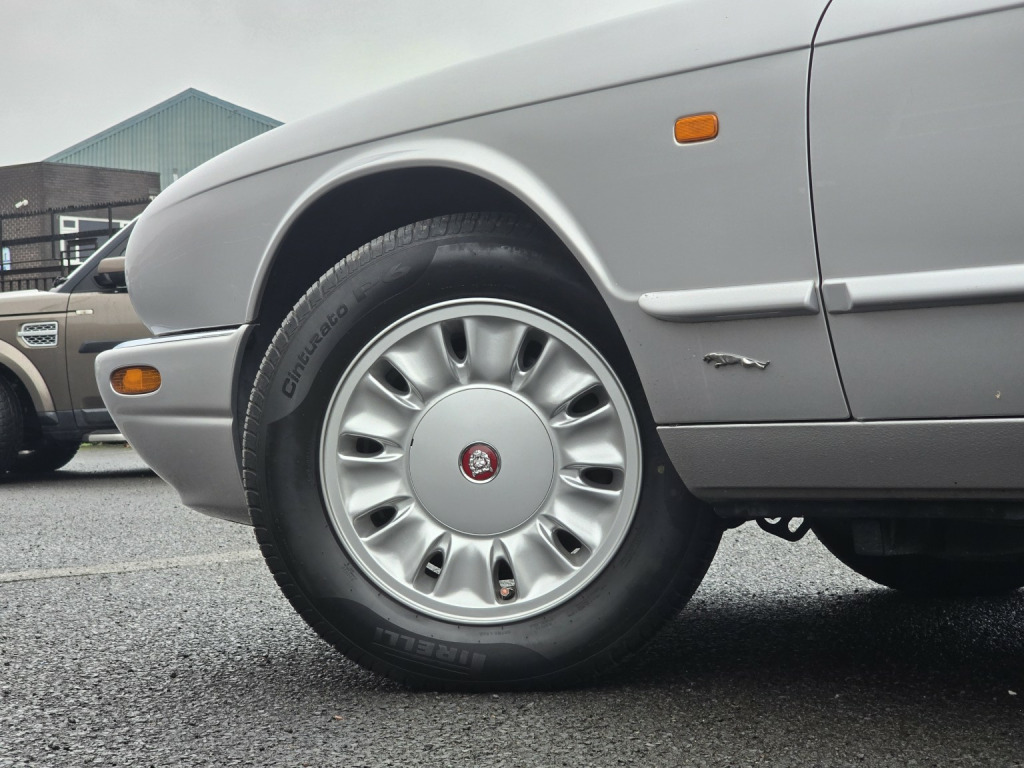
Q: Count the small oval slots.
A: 10